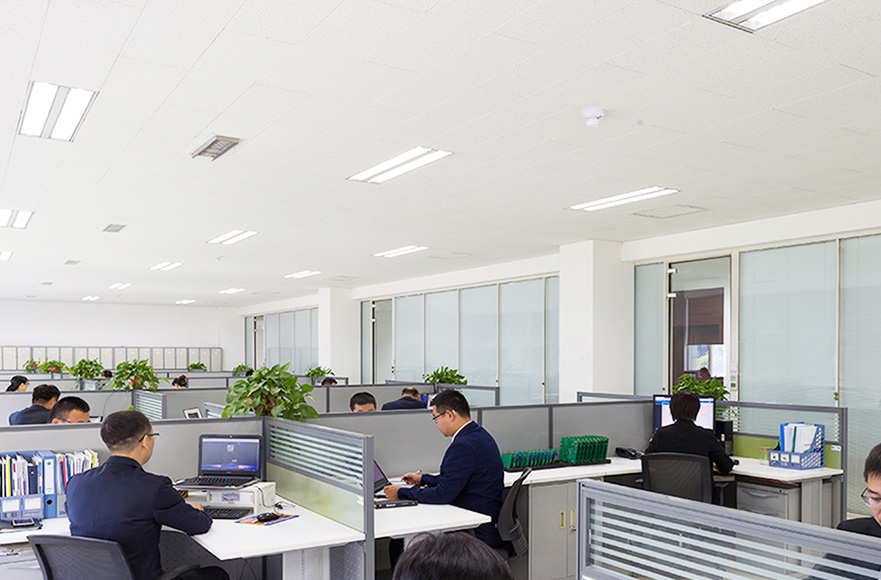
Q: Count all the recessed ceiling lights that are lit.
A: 14